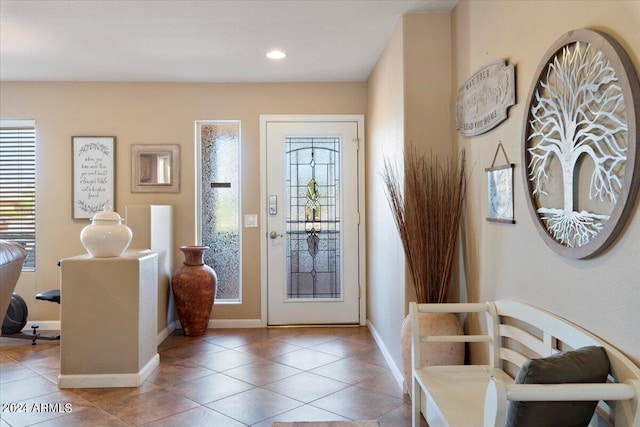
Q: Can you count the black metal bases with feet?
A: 1